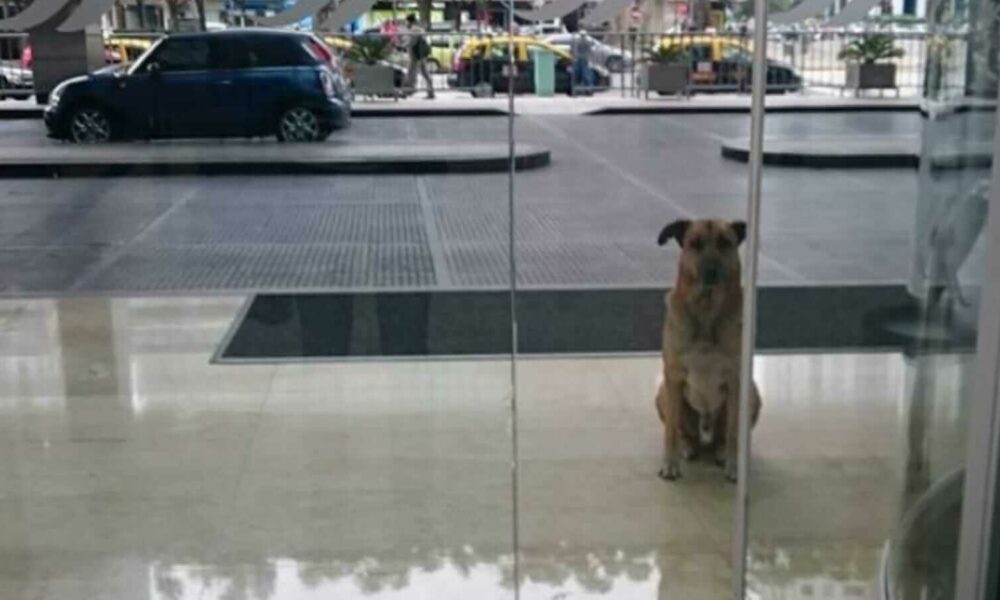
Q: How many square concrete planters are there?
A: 3